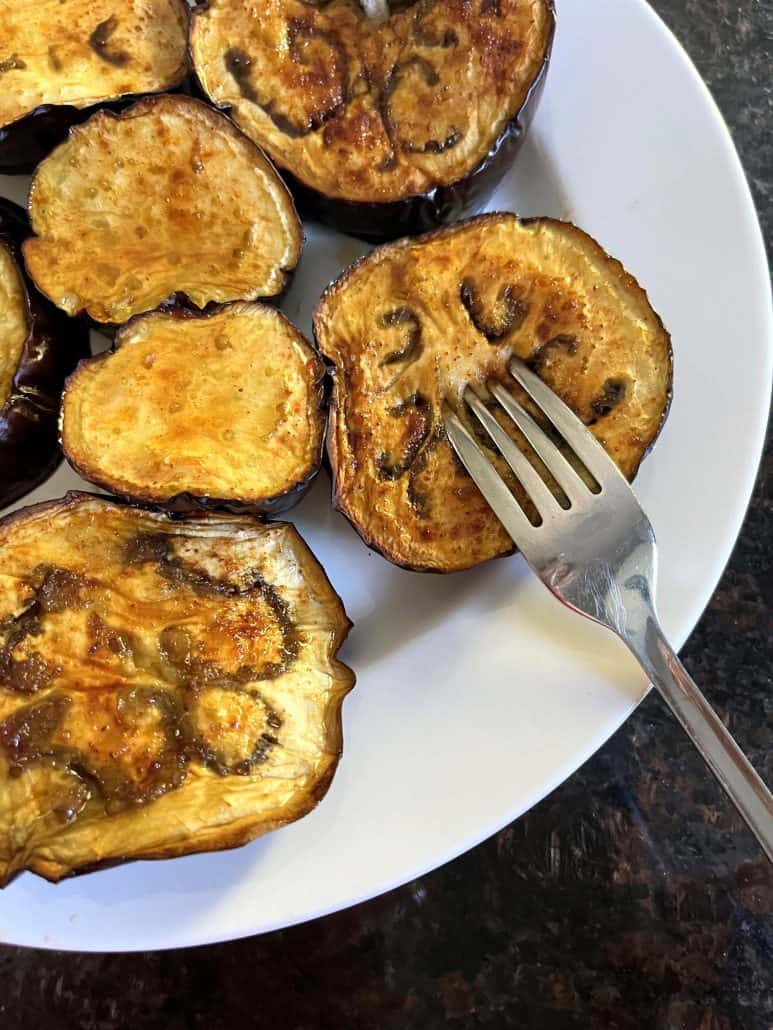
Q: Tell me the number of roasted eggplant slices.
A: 7